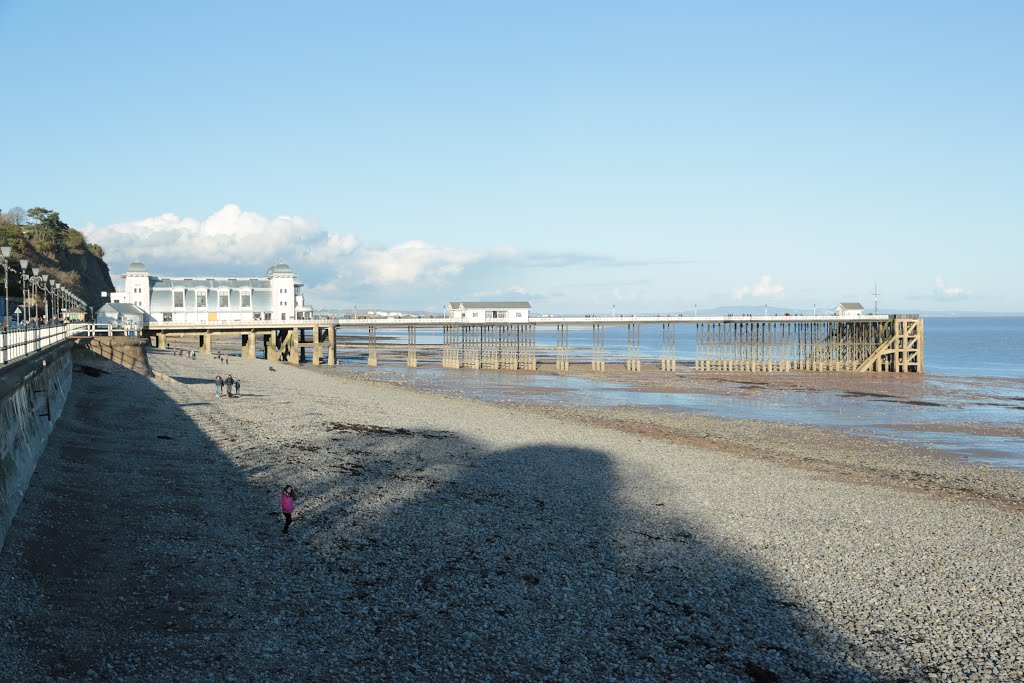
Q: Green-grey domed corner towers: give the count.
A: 2